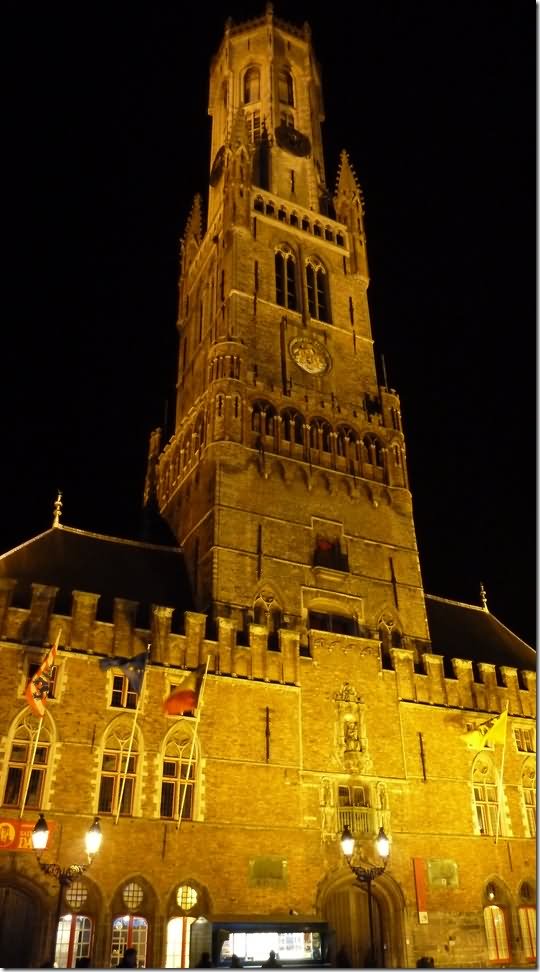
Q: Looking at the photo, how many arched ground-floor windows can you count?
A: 5